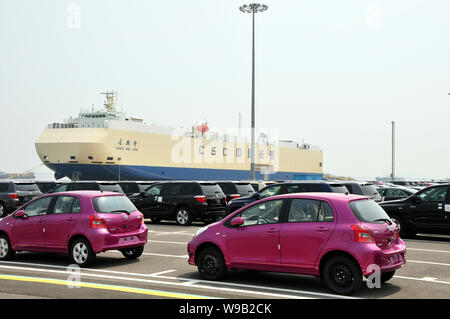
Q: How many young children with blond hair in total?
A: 0